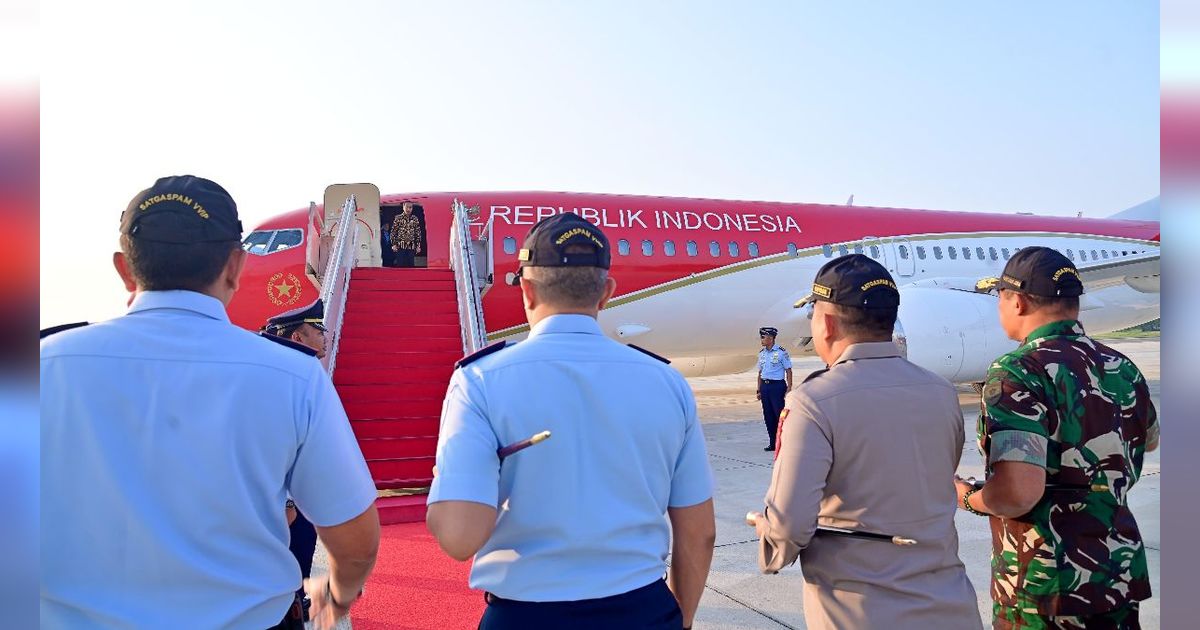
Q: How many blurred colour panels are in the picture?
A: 2